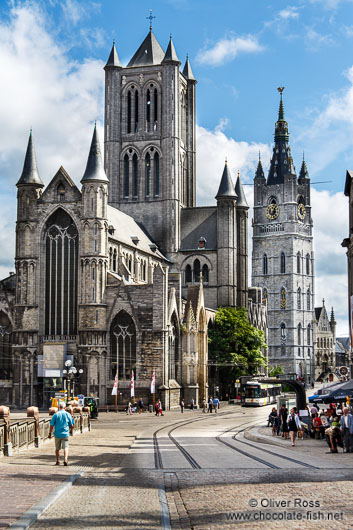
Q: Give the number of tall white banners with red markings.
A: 3